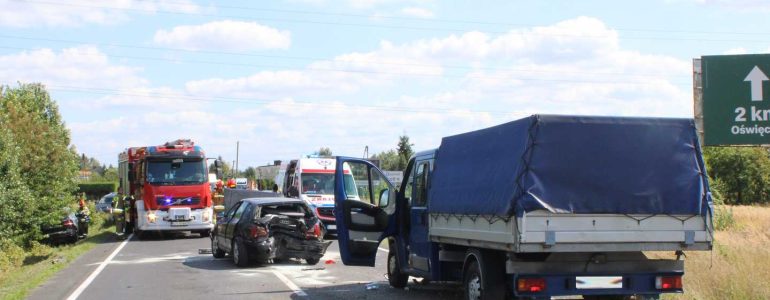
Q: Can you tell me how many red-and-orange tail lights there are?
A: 2